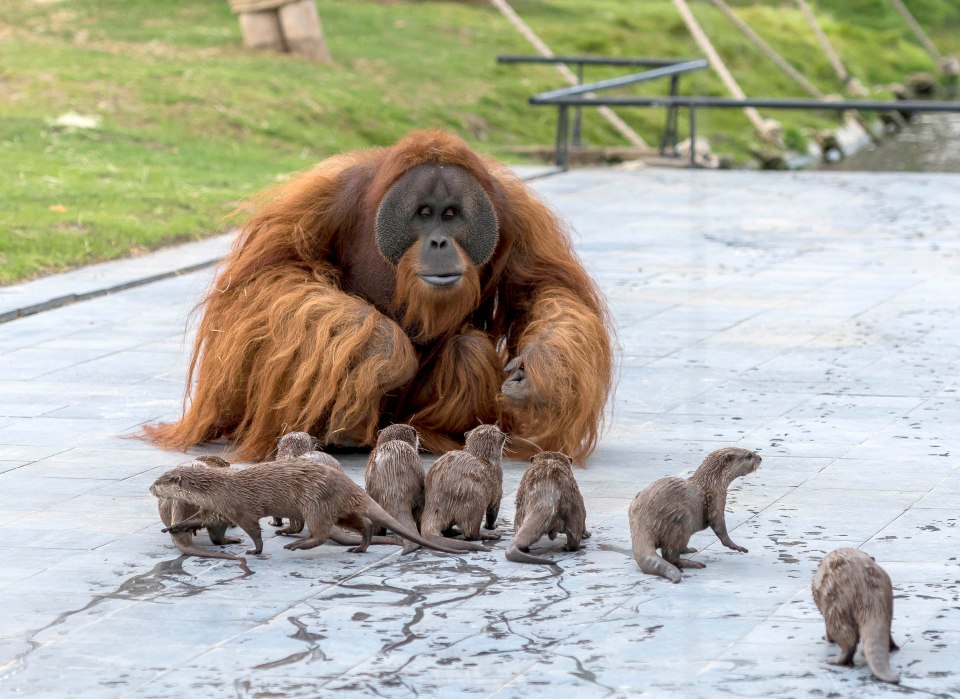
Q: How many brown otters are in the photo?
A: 8